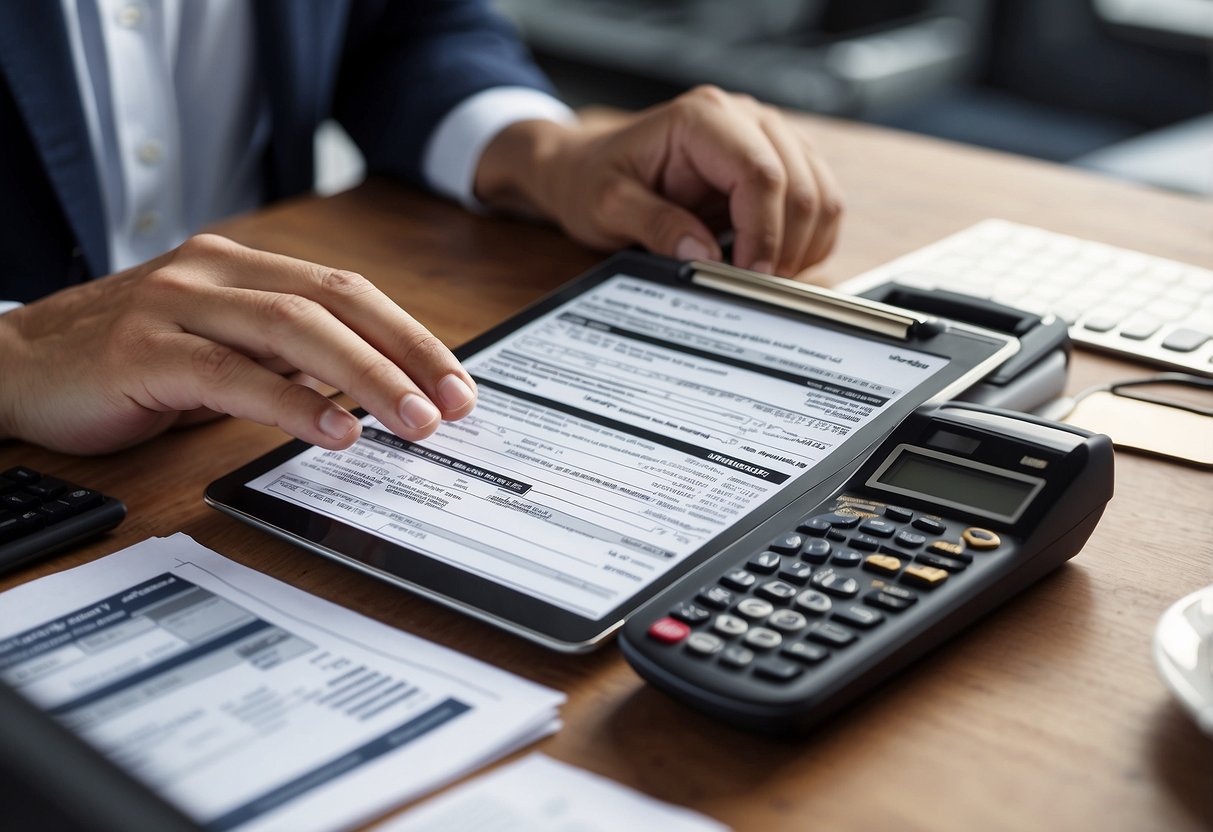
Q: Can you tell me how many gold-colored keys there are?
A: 4